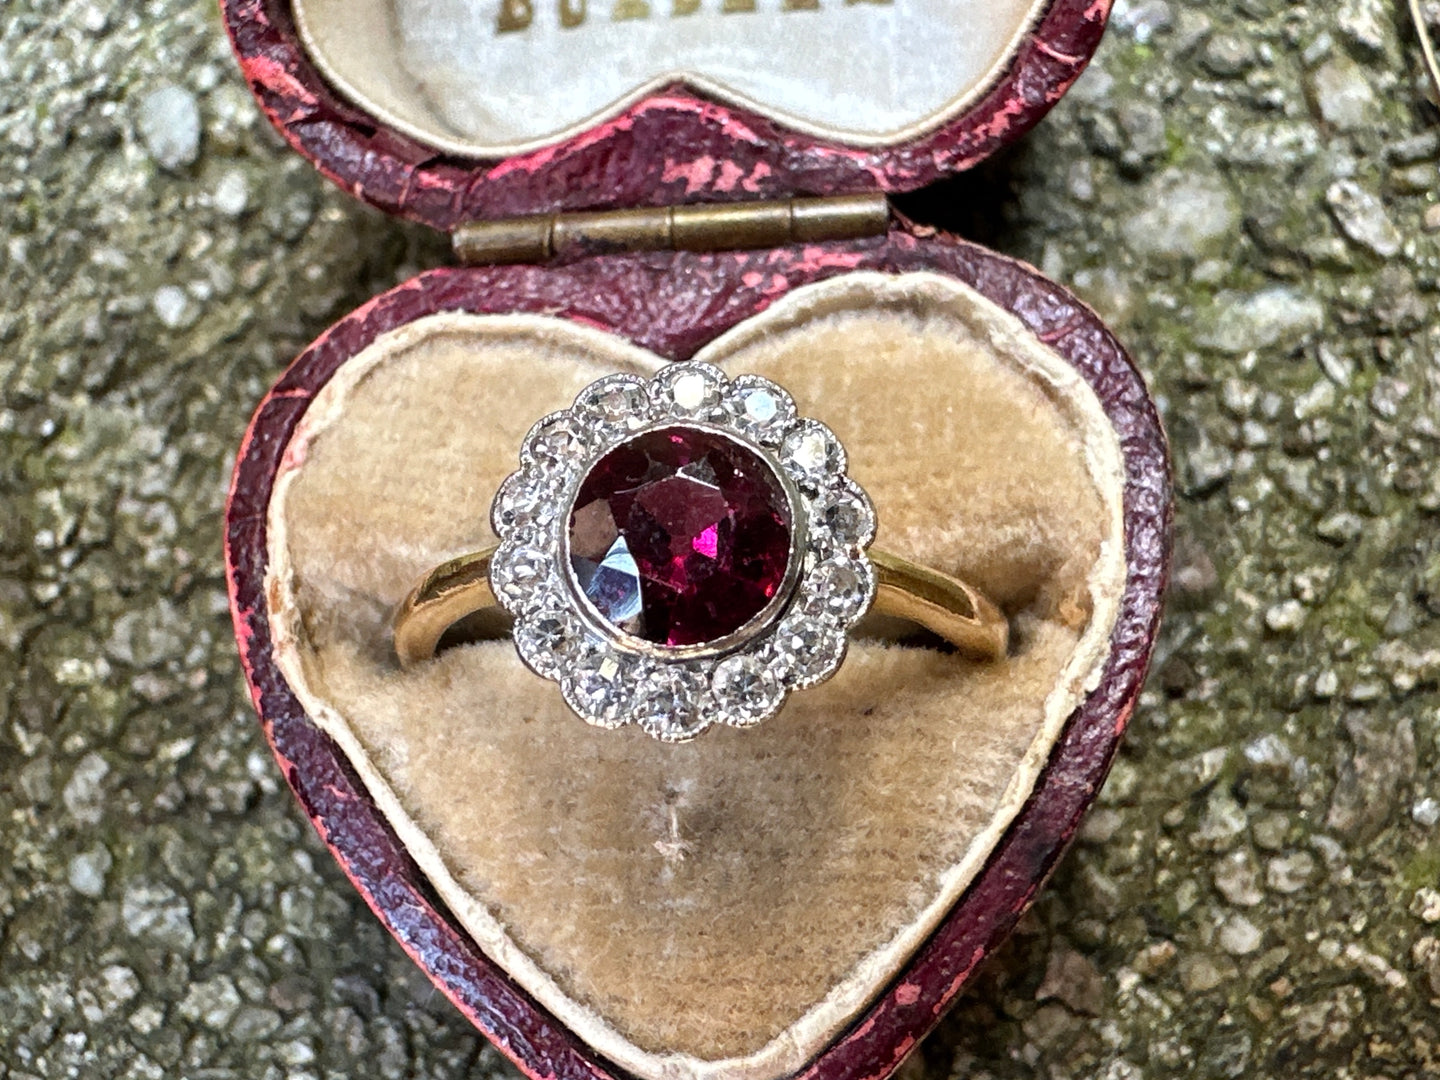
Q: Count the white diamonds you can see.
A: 14